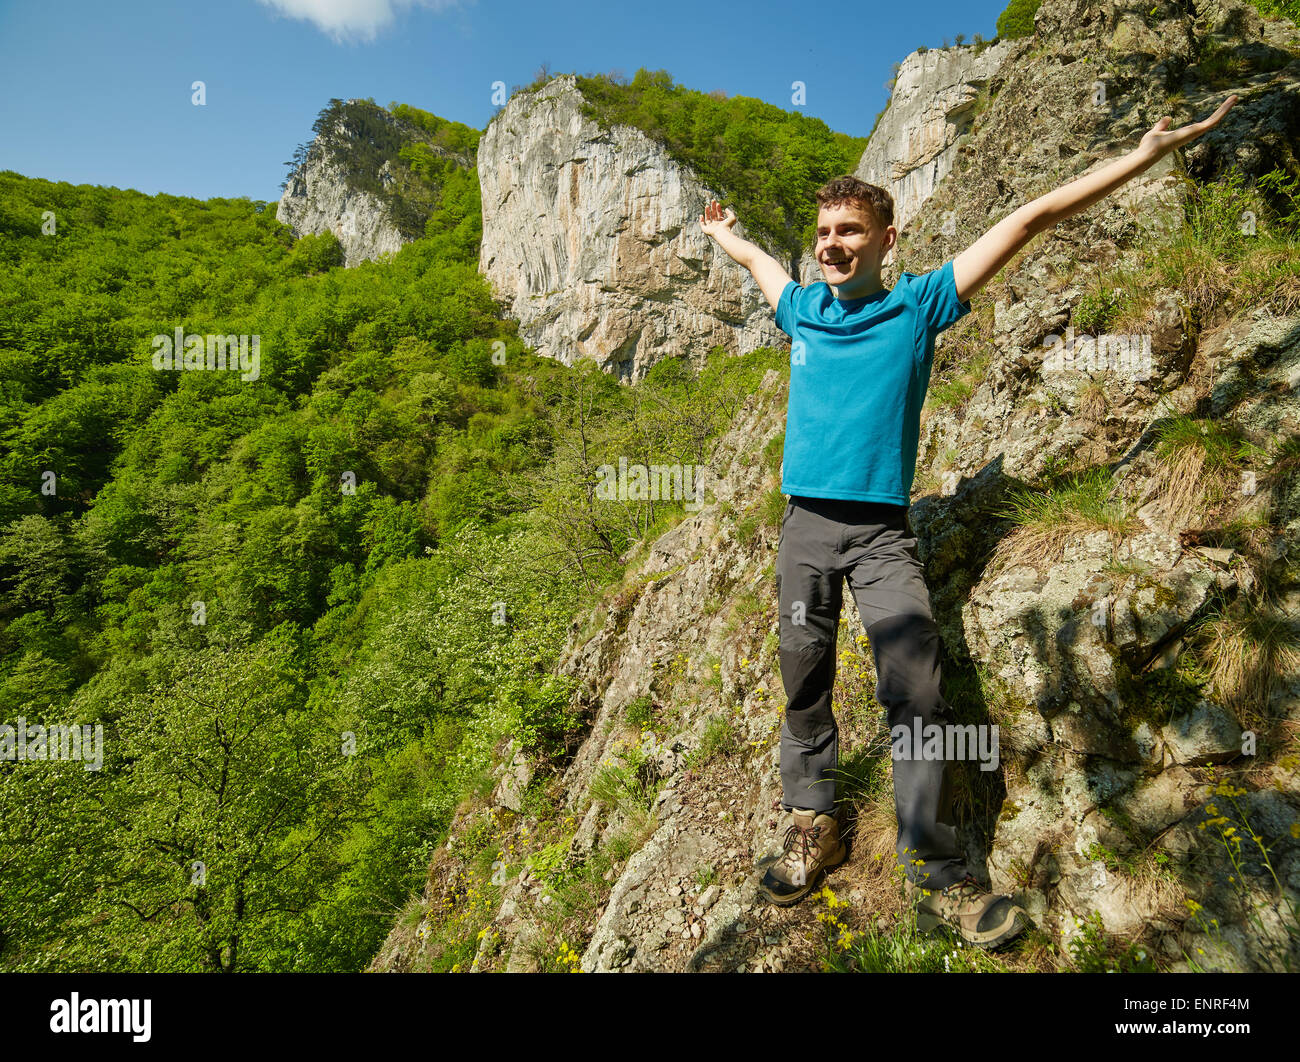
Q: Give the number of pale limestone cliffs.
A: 3